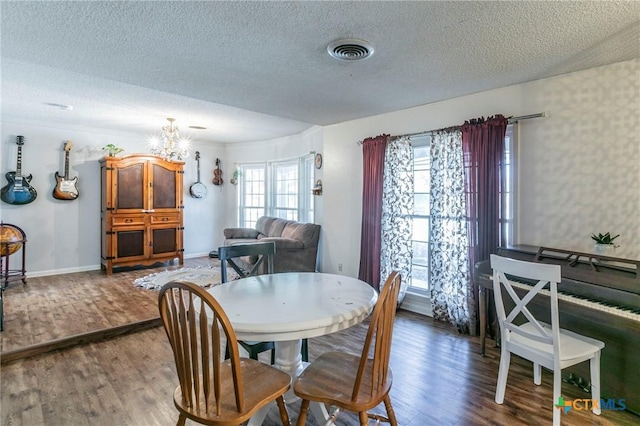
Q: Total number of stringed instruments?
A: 4